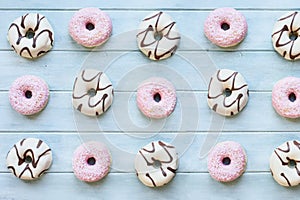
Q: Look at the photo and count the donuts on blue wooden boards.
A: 15